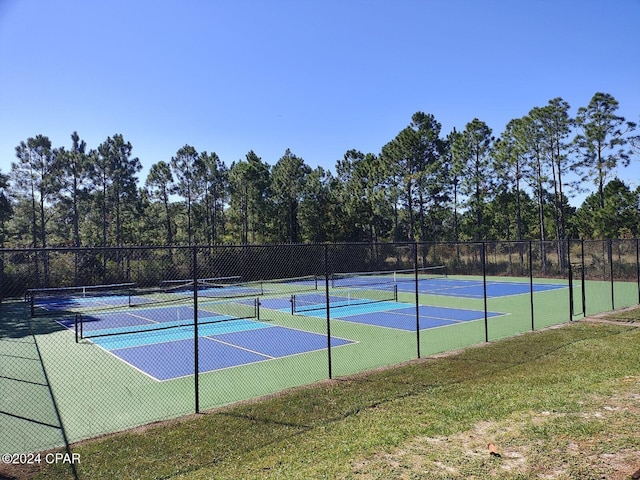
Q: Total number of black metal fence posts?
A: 9